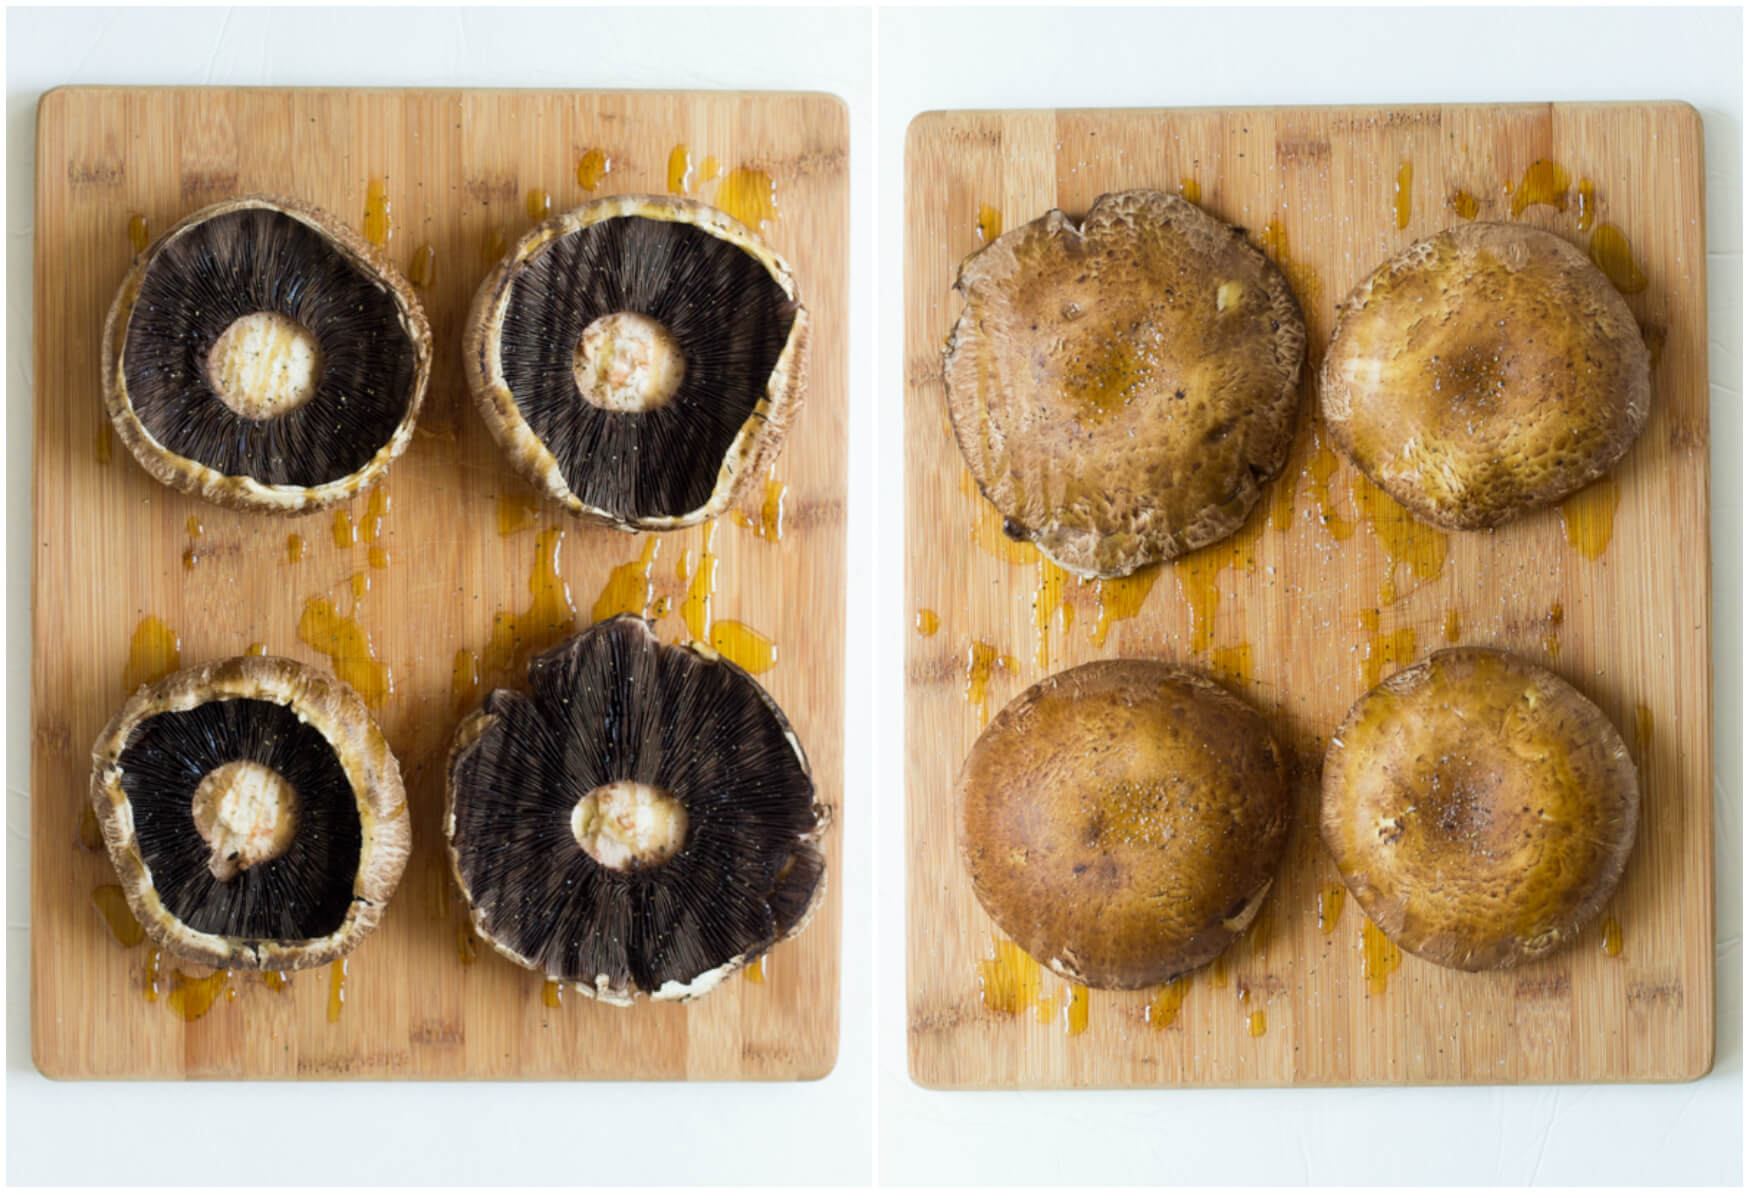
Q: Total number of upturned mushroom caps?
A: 4